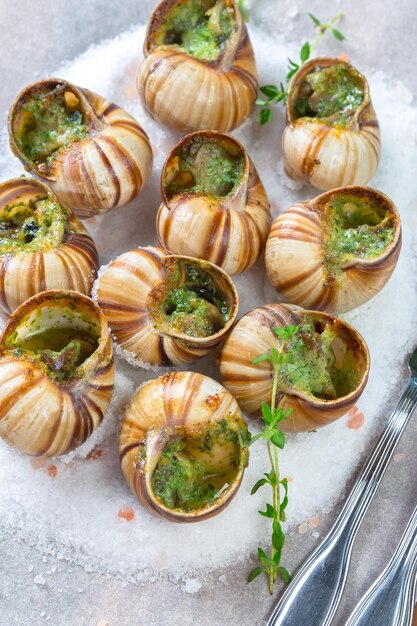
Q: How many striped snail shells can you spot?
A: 10